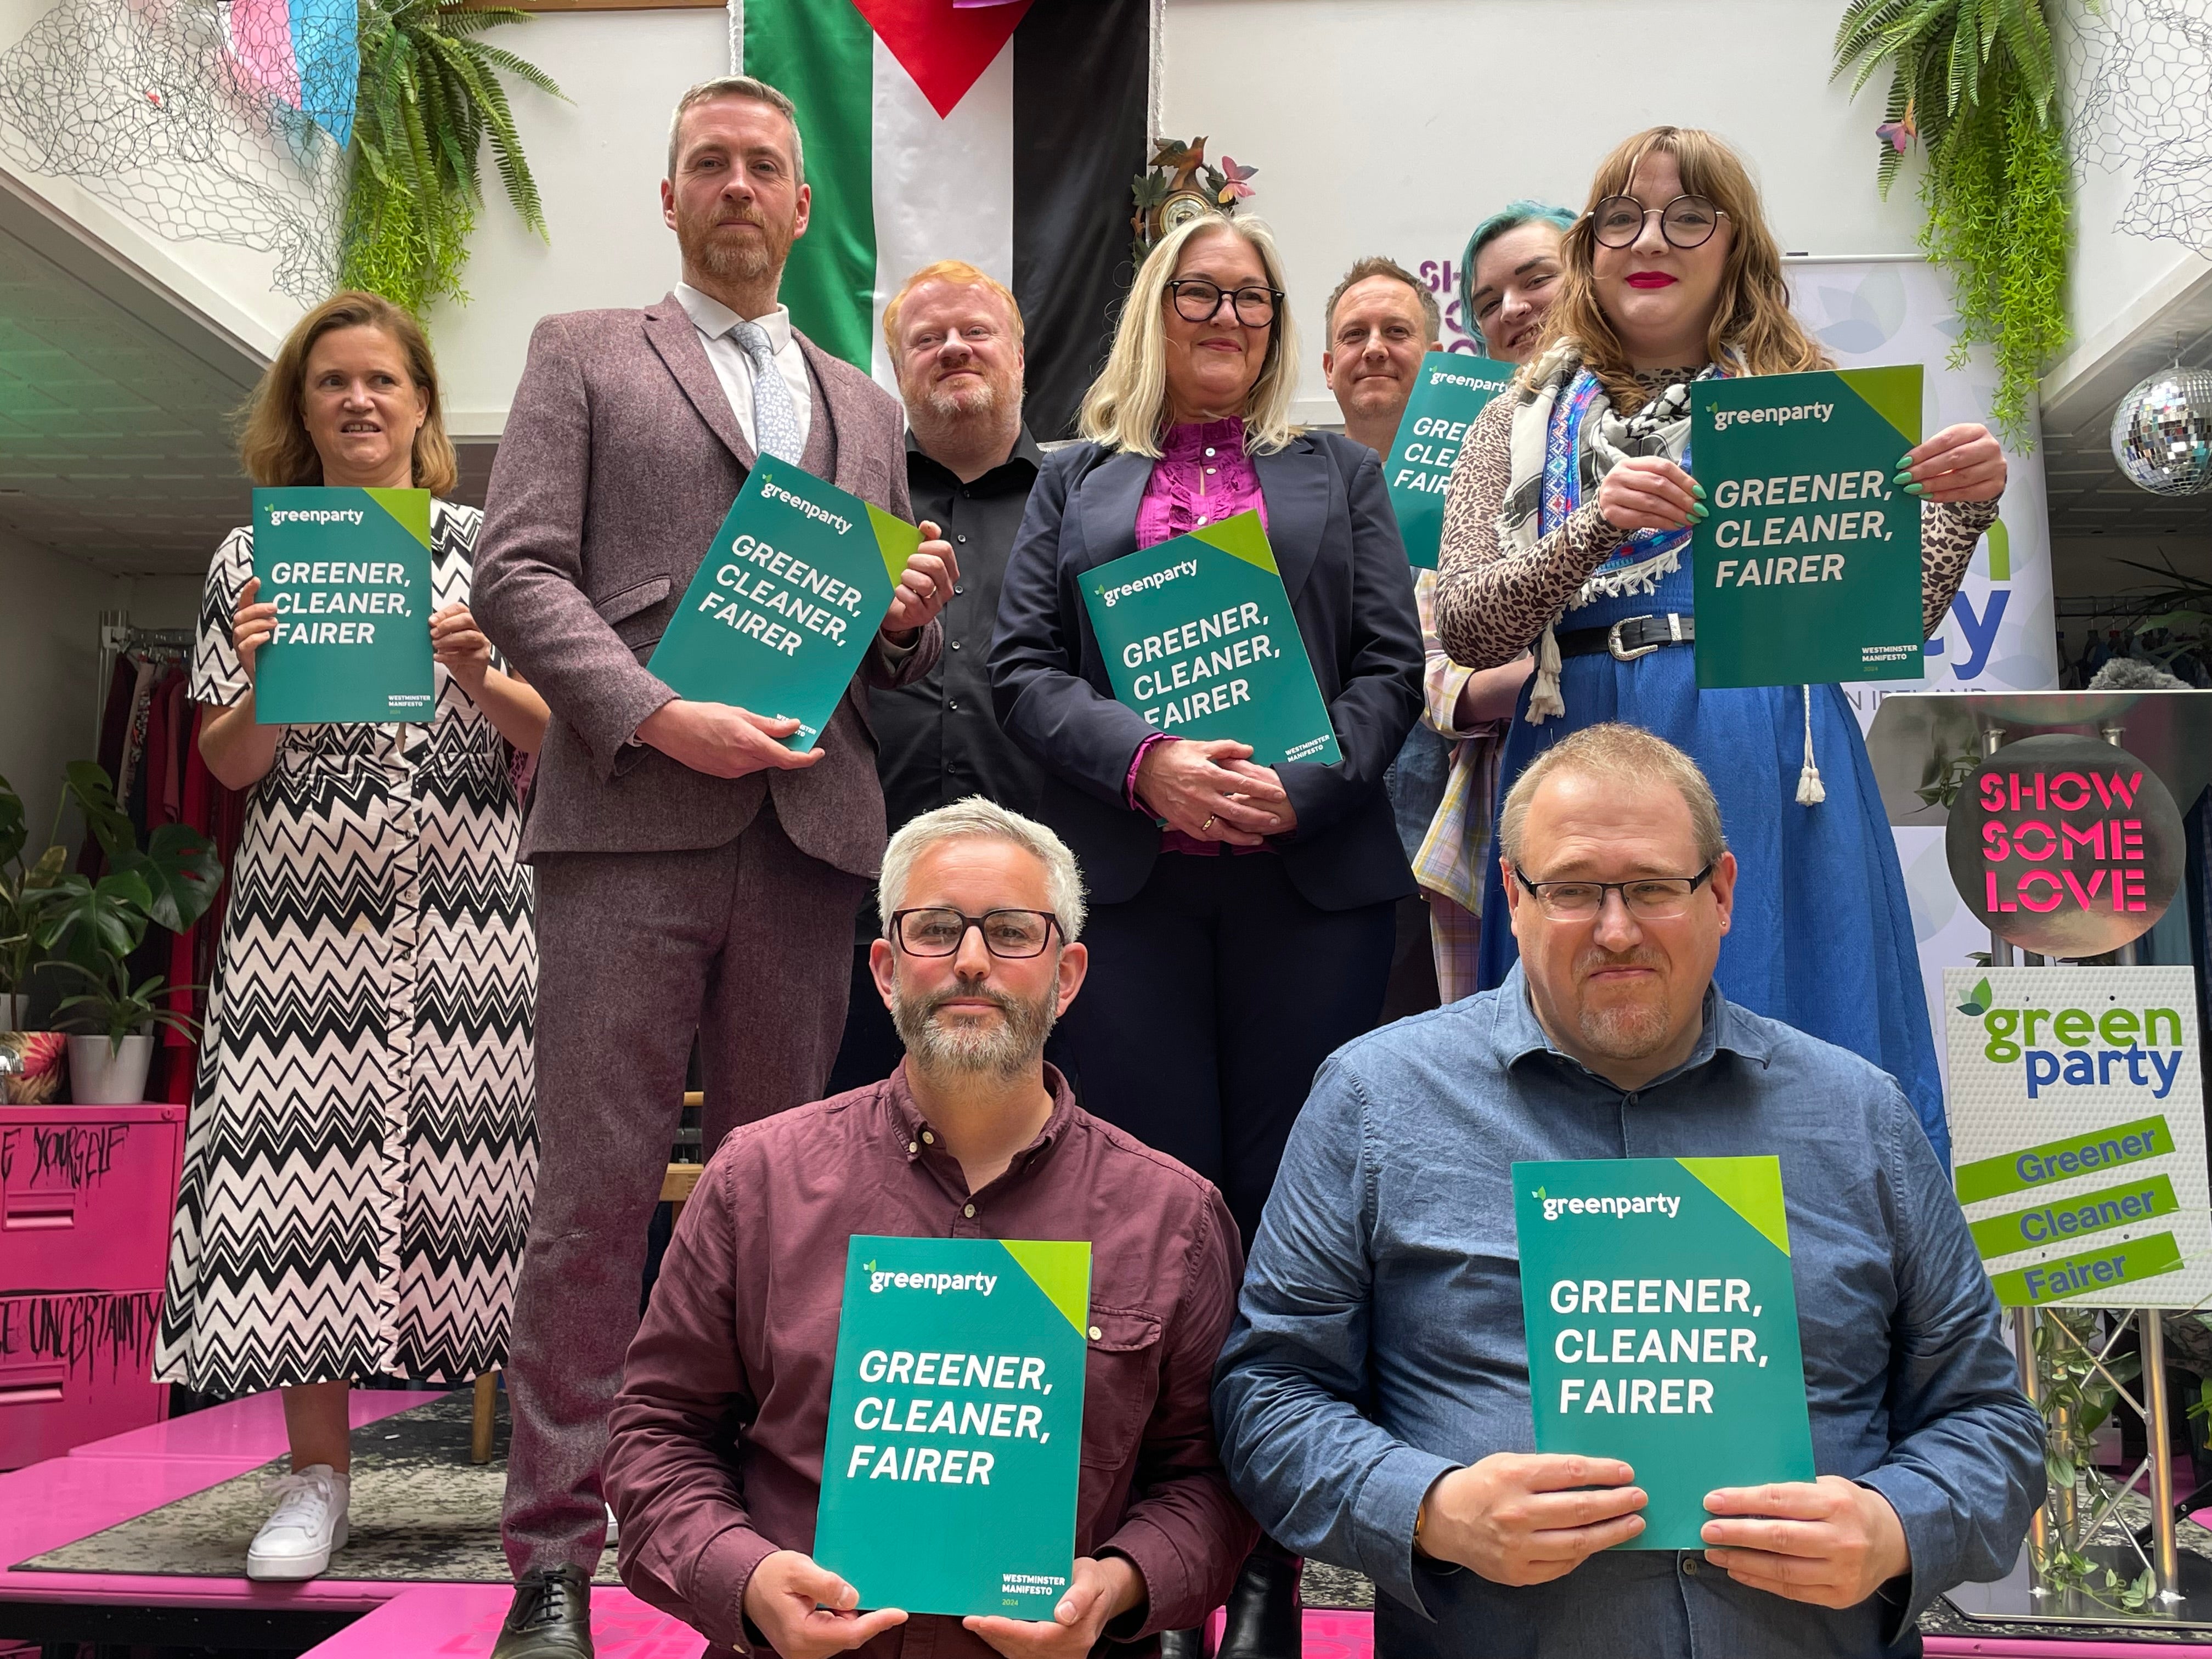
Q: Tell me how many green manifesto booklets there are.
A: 7